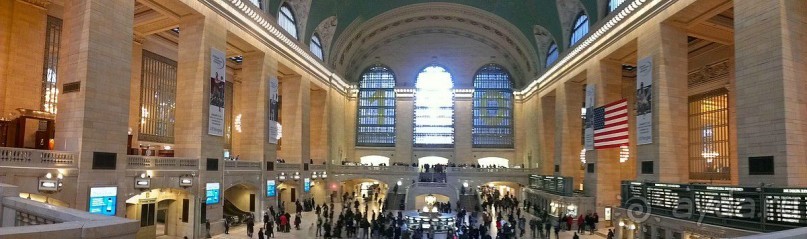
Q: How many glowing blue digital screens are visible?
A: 4